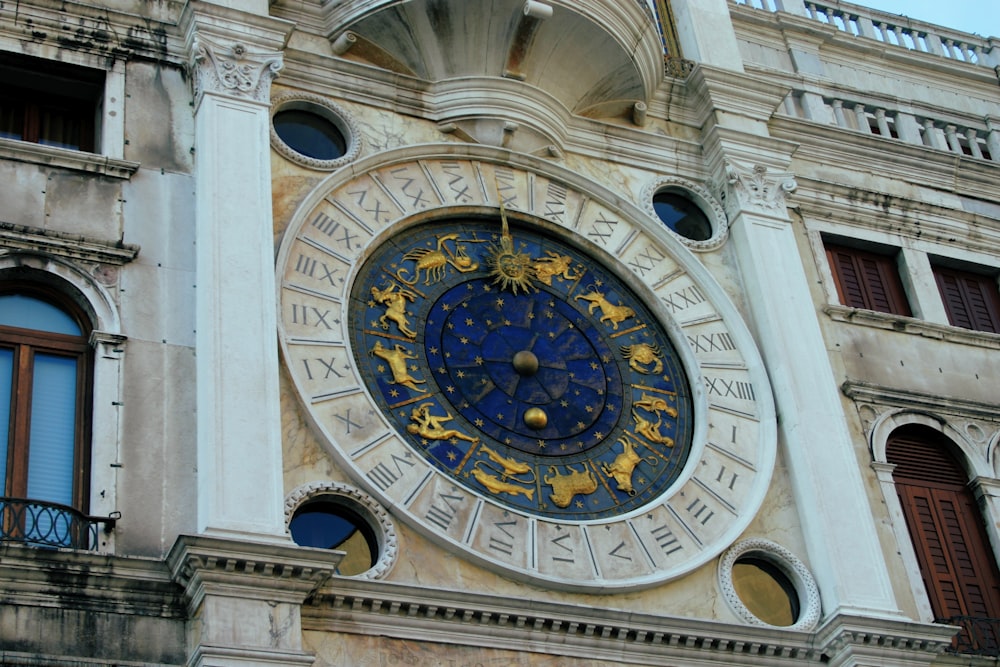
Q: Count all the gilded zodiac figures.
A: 12